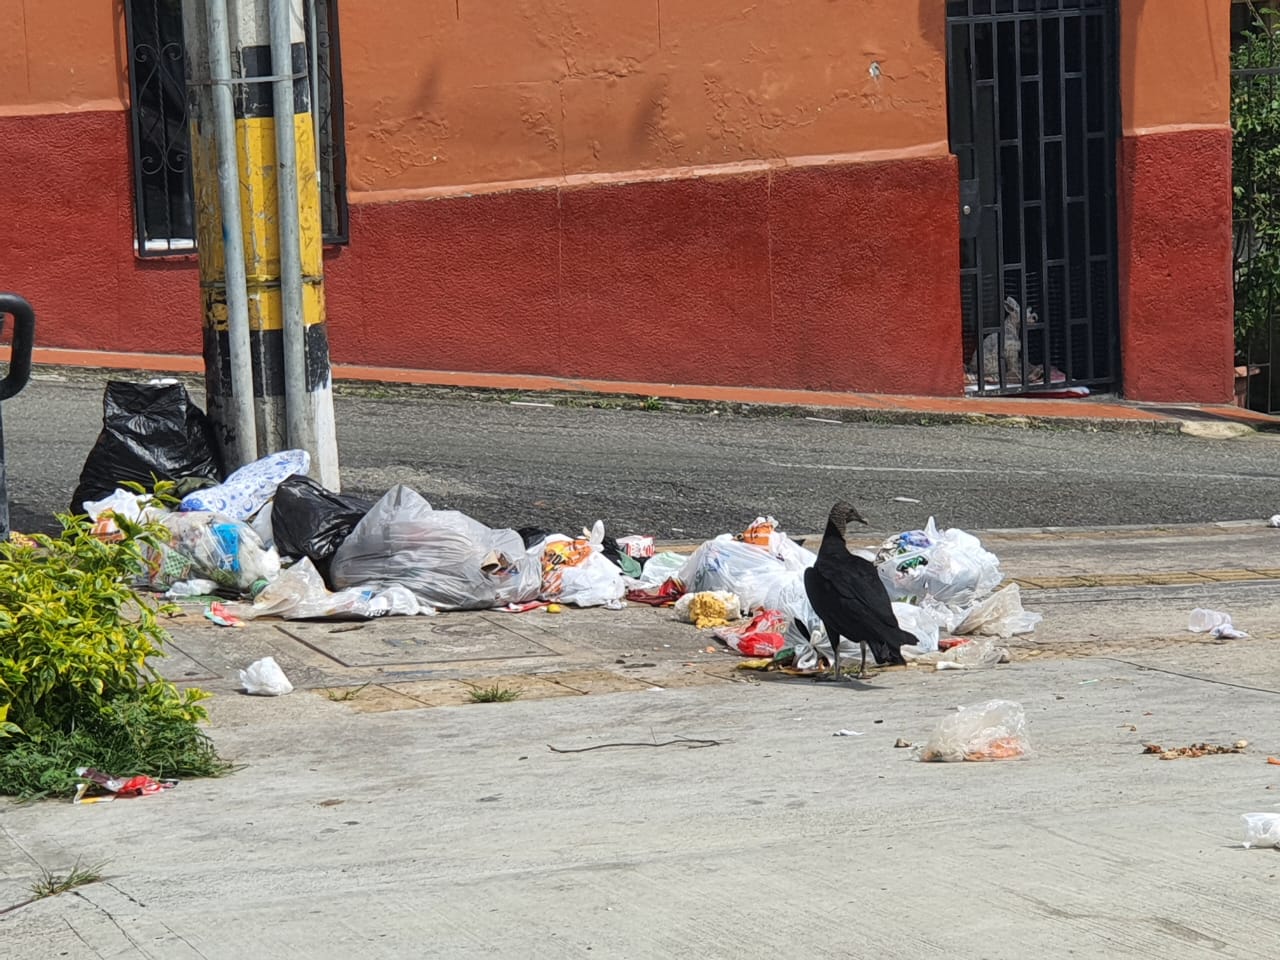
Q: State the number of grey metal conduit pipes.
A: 2